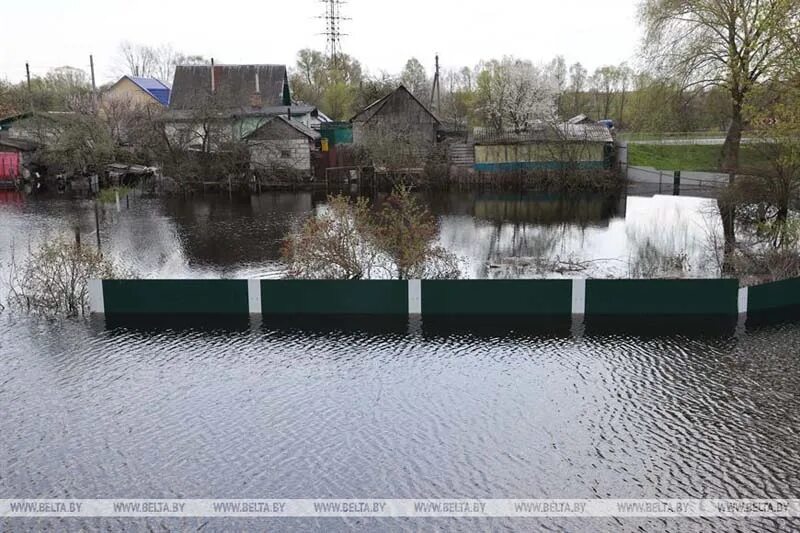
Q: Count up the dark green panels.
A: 5